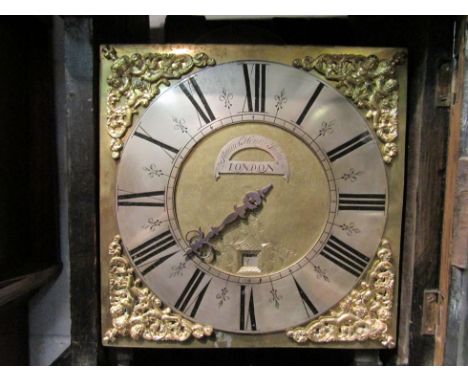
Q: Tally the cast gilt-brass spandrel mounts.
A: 4